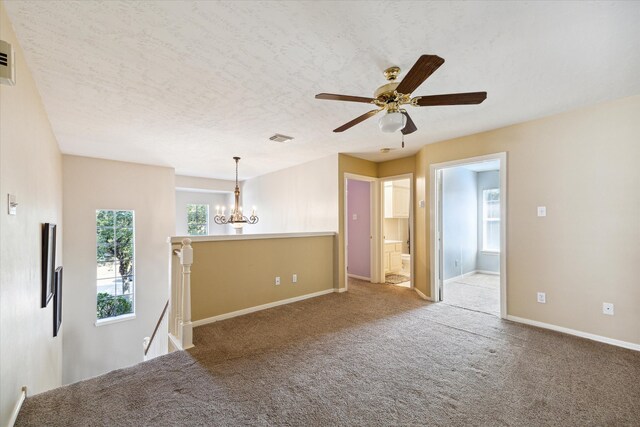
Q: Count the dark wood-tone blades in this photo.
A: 5